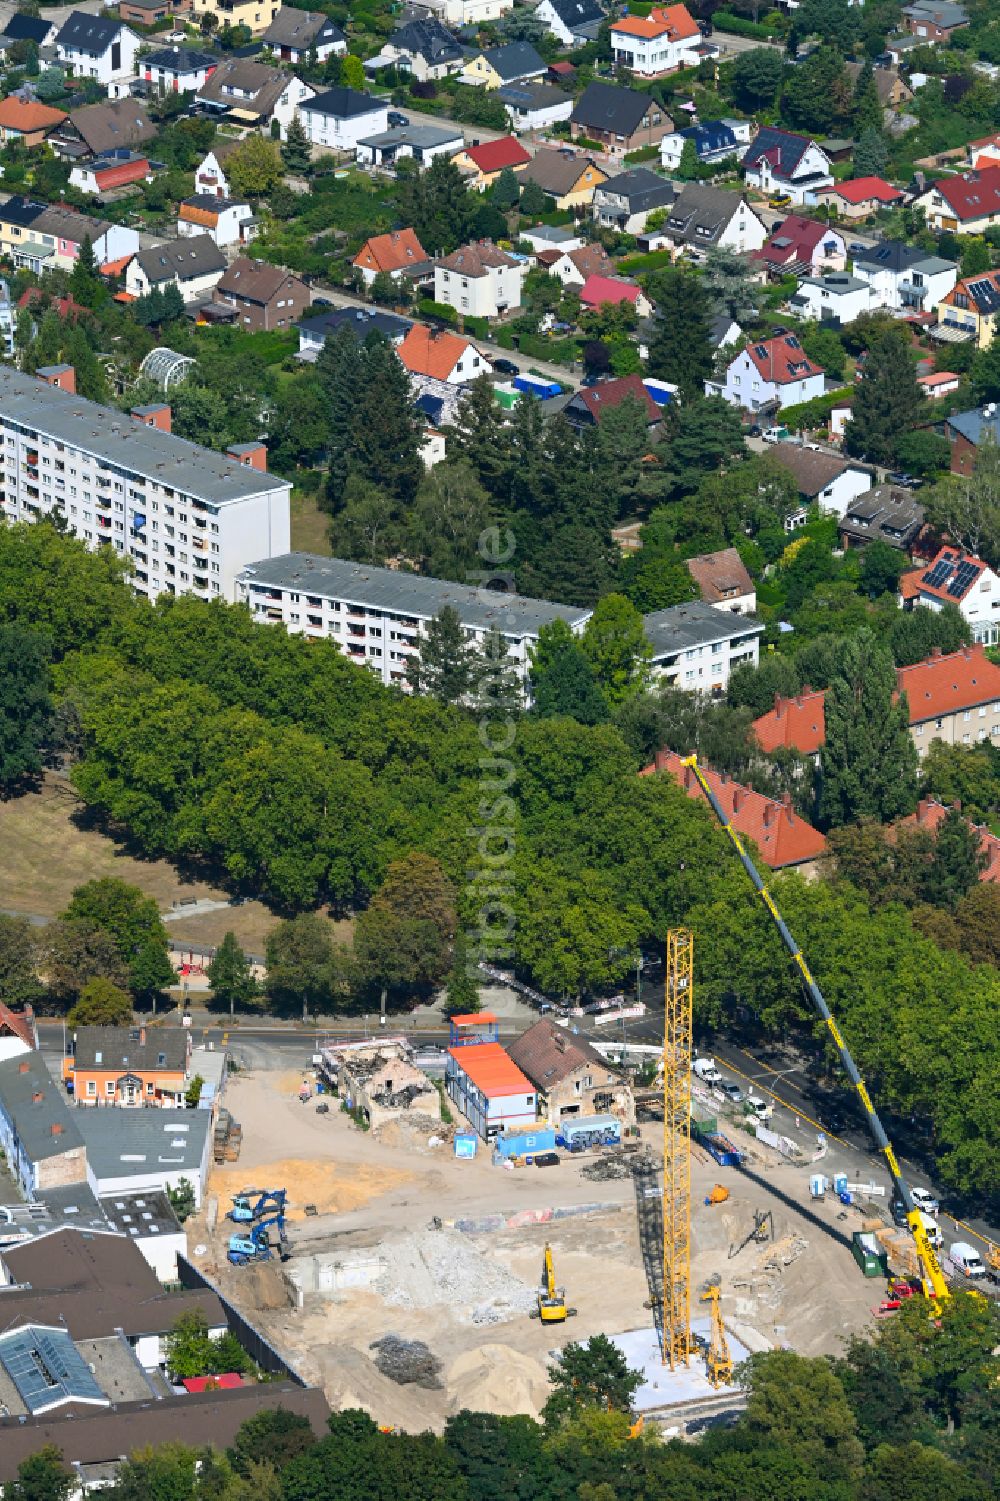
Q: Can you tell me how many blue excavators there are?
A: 2